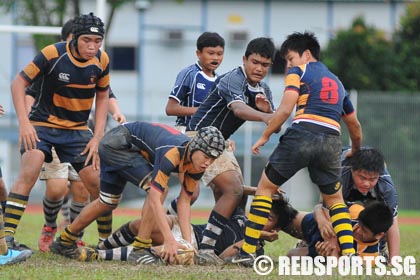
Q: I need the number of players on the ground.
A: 3